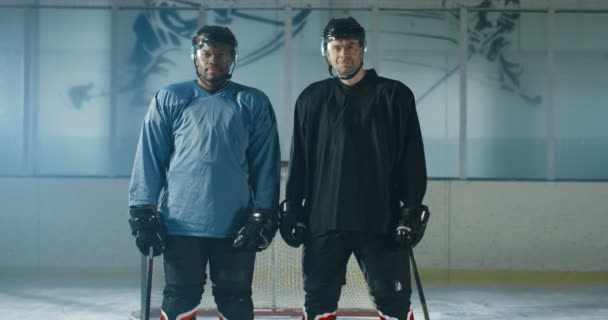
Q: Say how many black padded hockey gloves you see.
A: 4